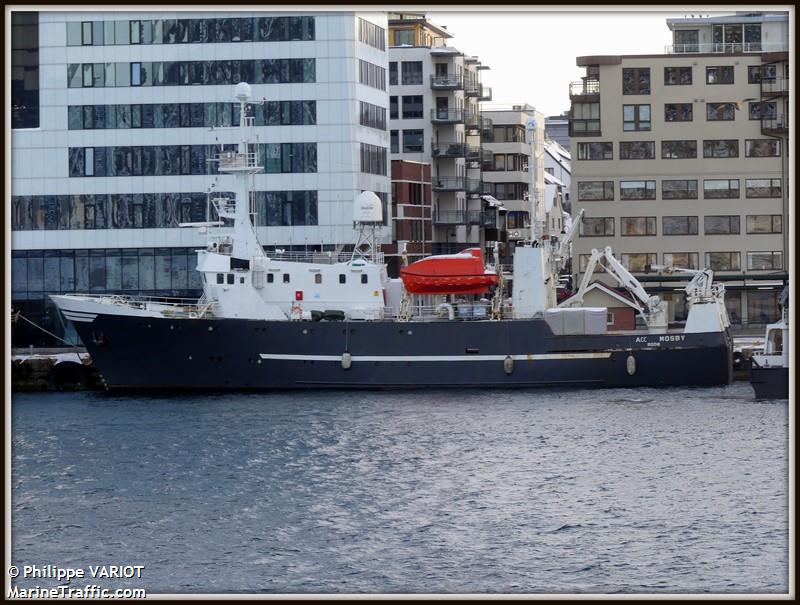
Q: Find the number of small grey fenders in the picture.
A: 3